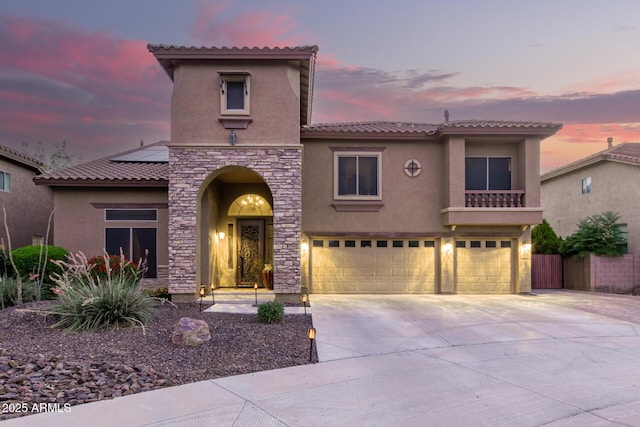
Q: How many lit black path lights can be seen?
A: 5